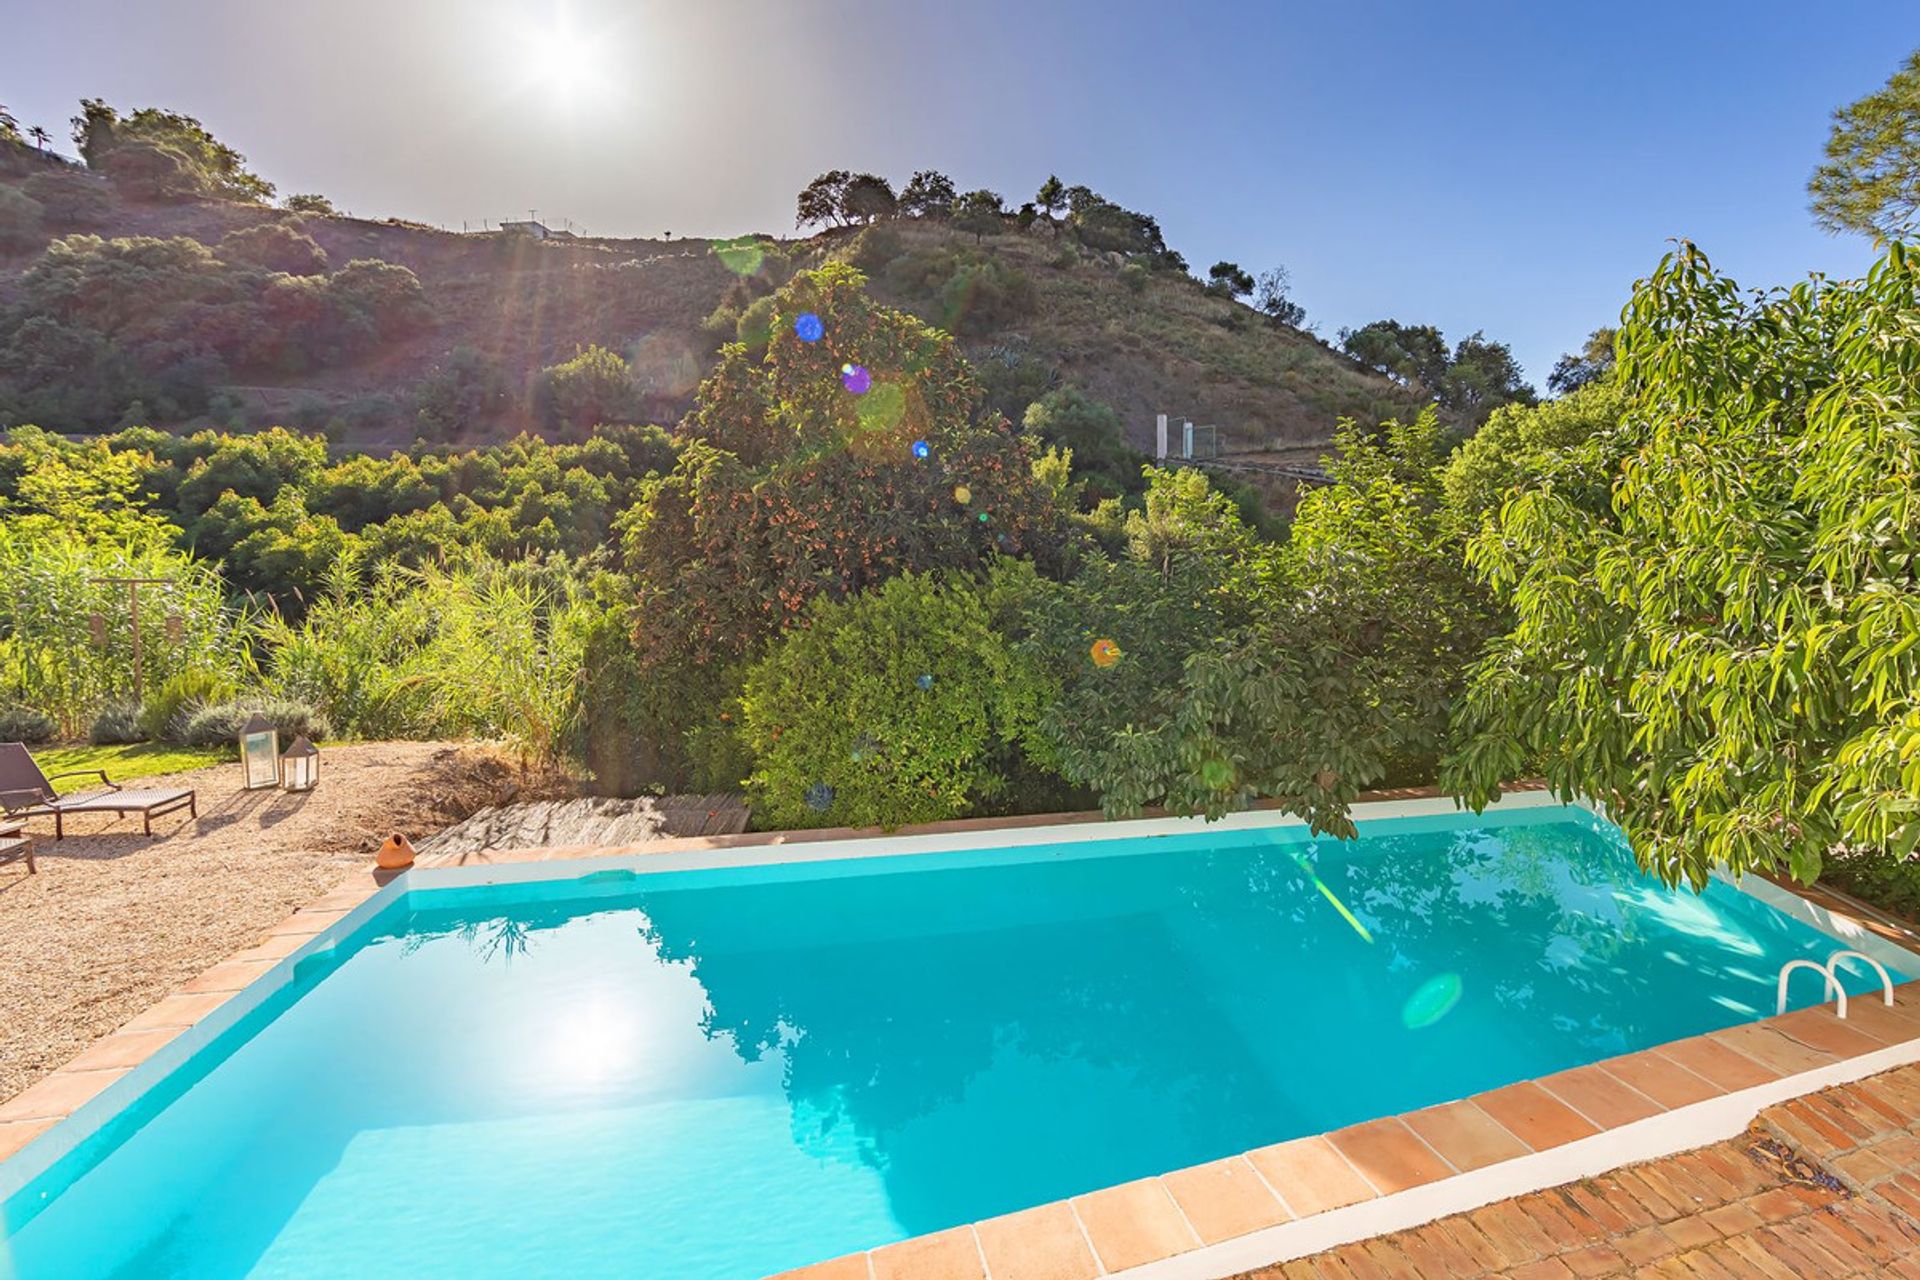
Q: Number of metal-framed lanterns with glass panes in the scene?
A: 2